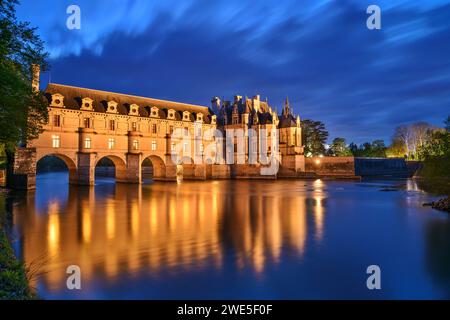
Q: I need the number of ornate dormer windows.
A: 9